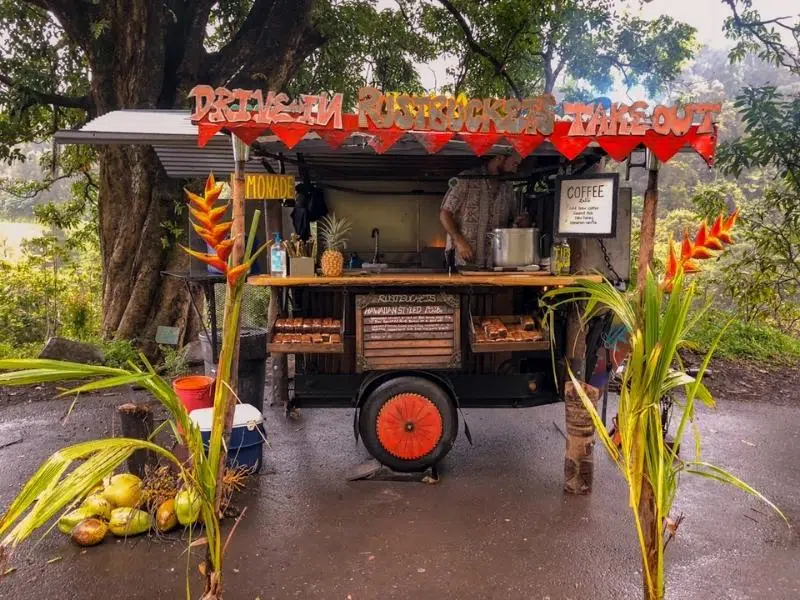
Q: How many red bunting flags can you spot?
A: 12